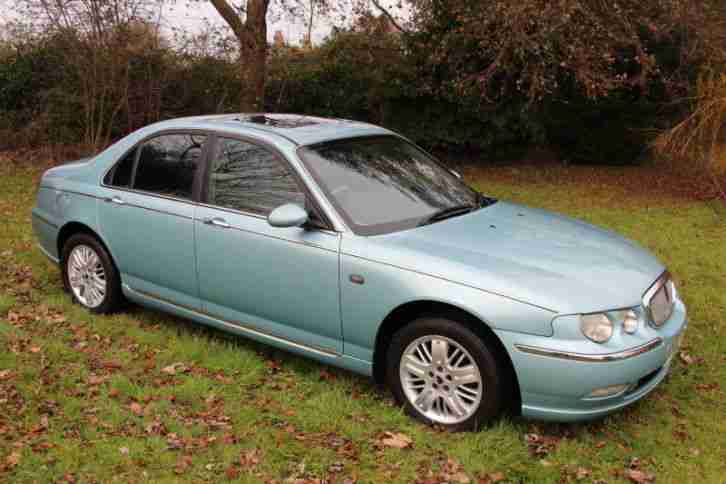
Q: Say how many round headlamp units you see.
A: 2